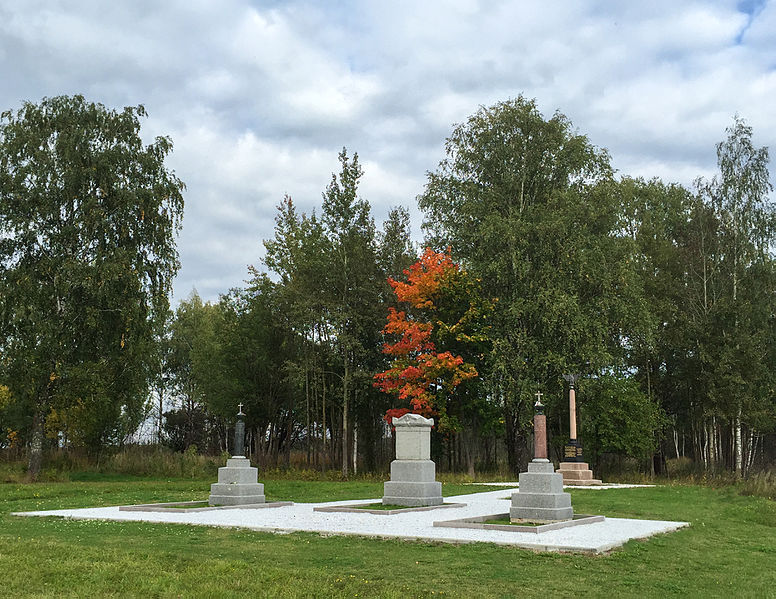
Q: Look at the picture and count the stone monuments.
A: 4